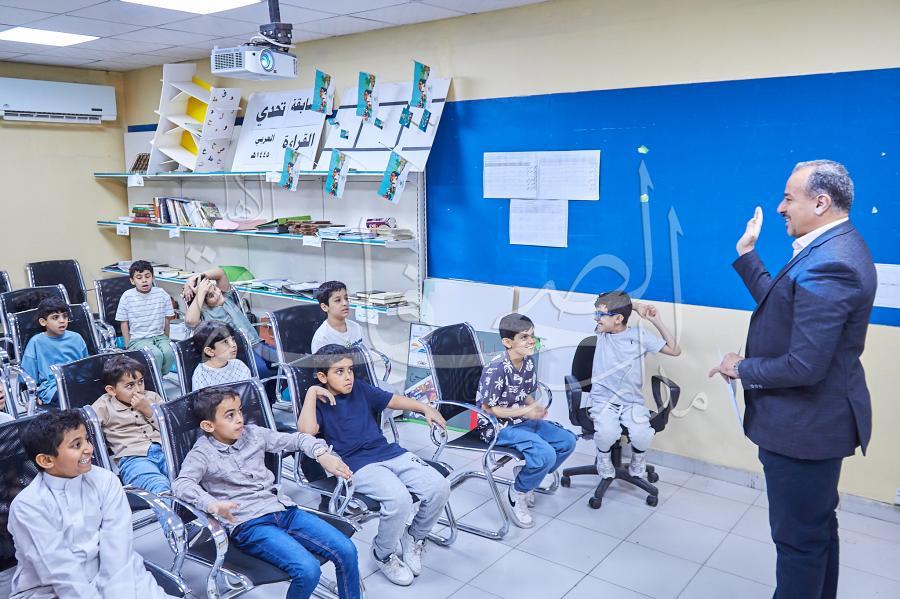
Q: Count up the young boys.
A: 11